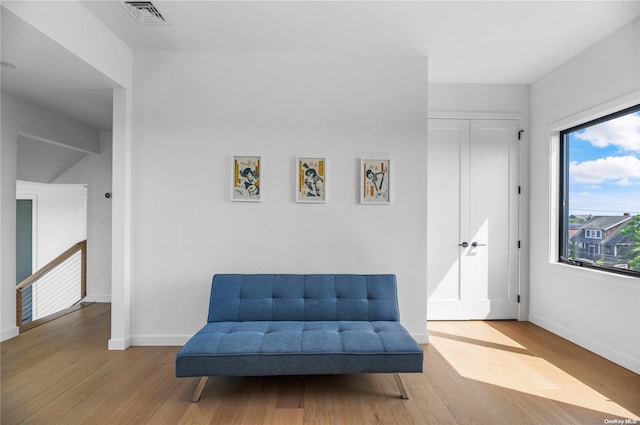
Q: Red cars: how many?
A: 0